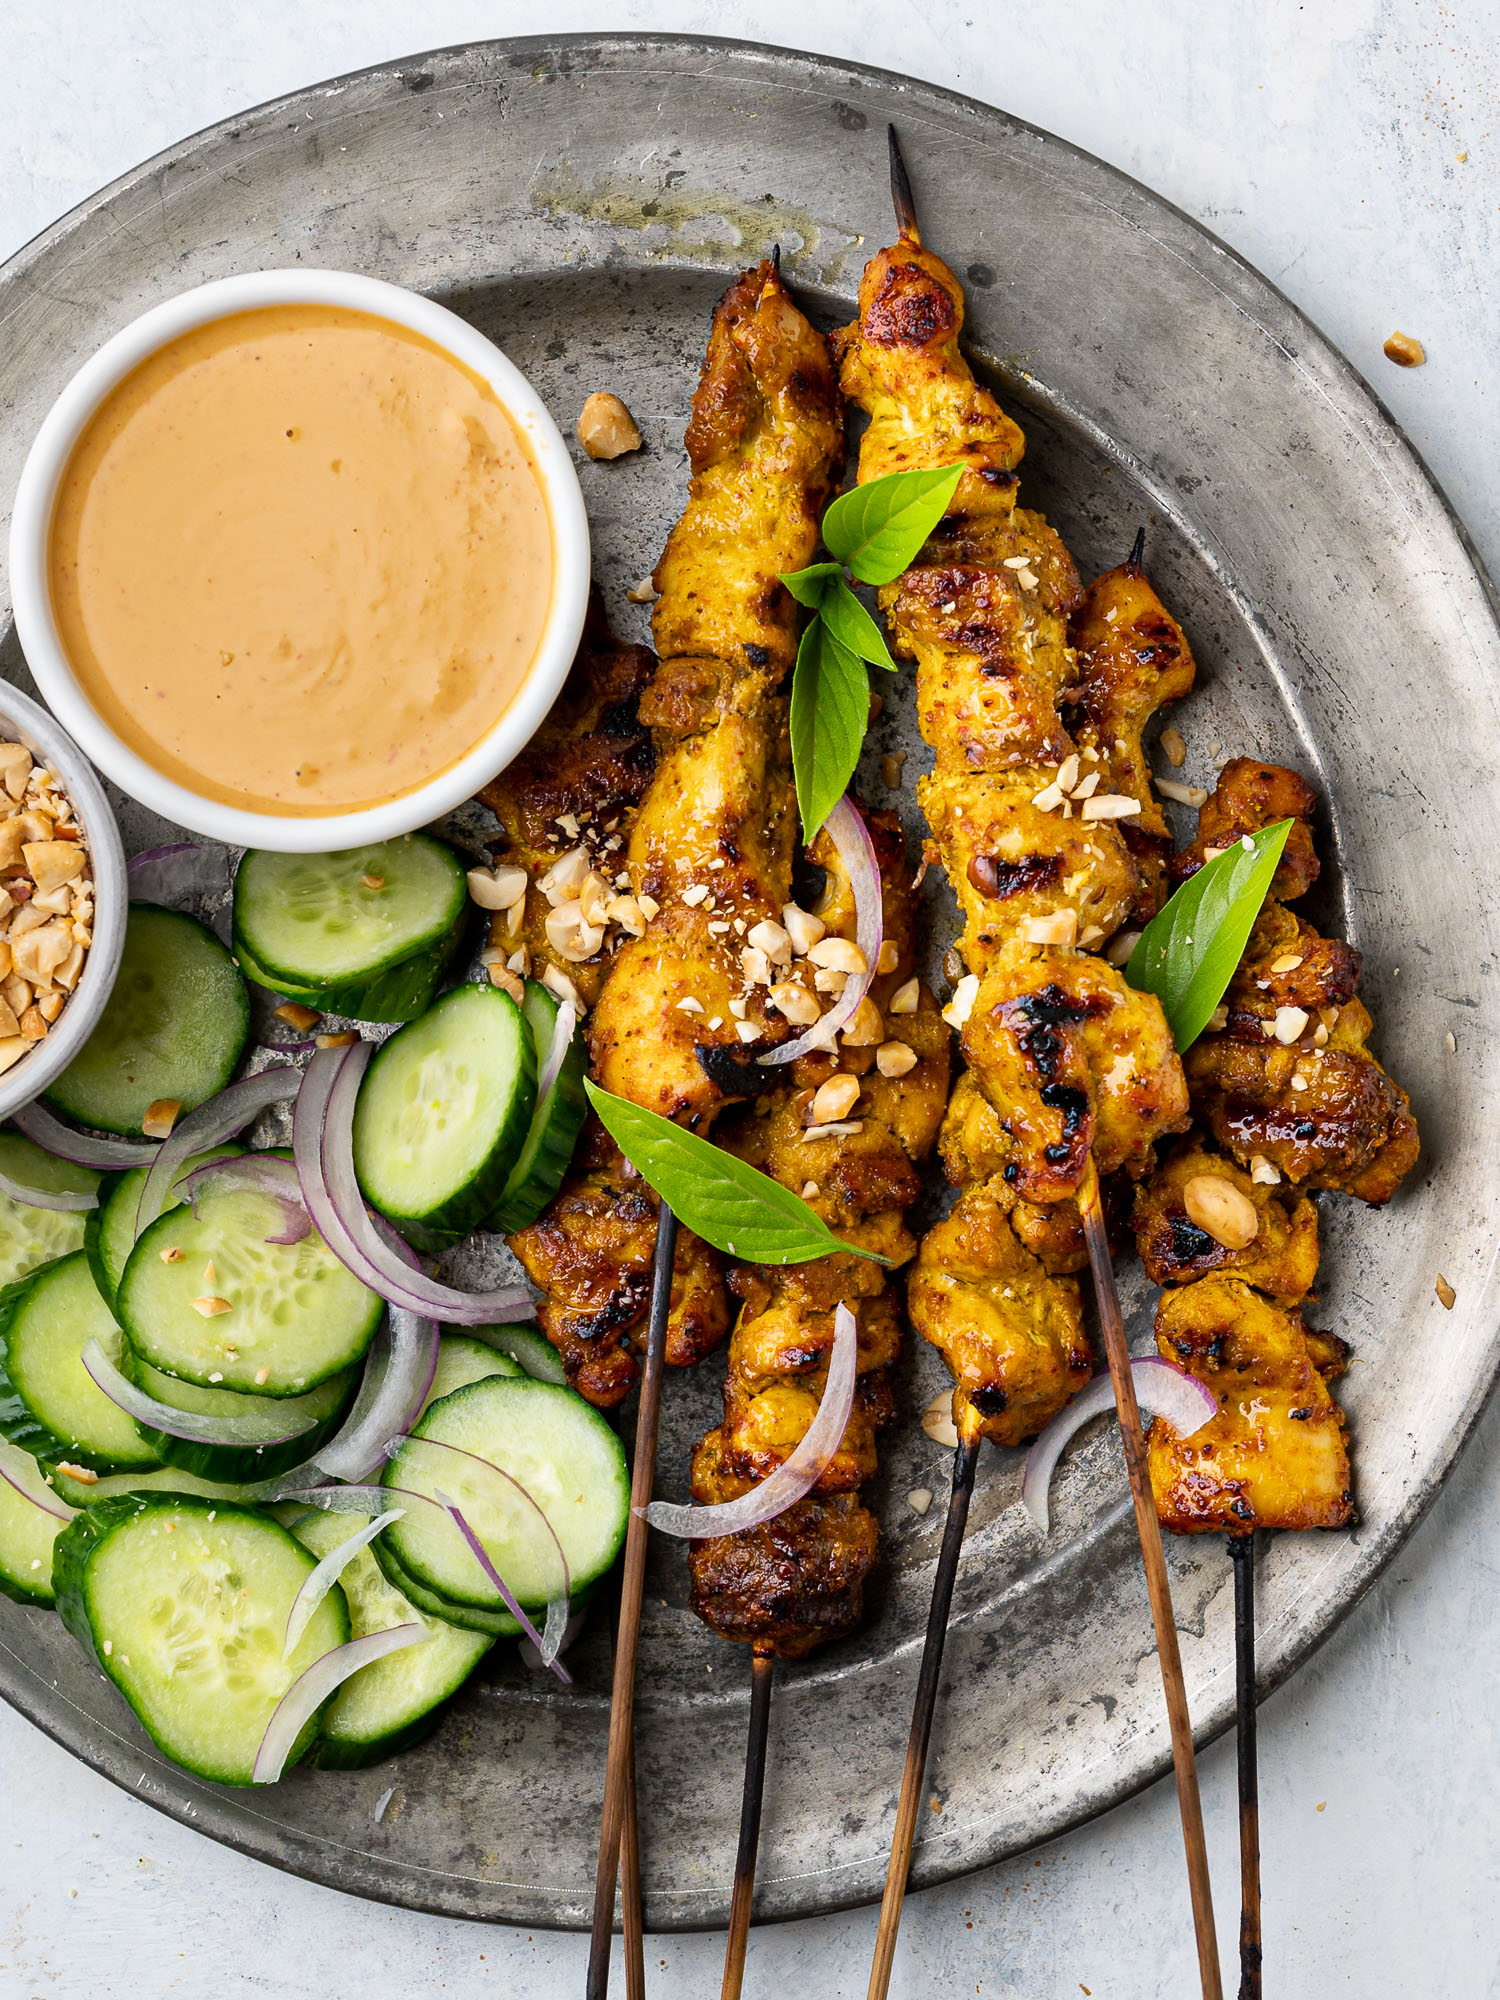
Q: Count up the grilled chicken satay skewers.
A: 6